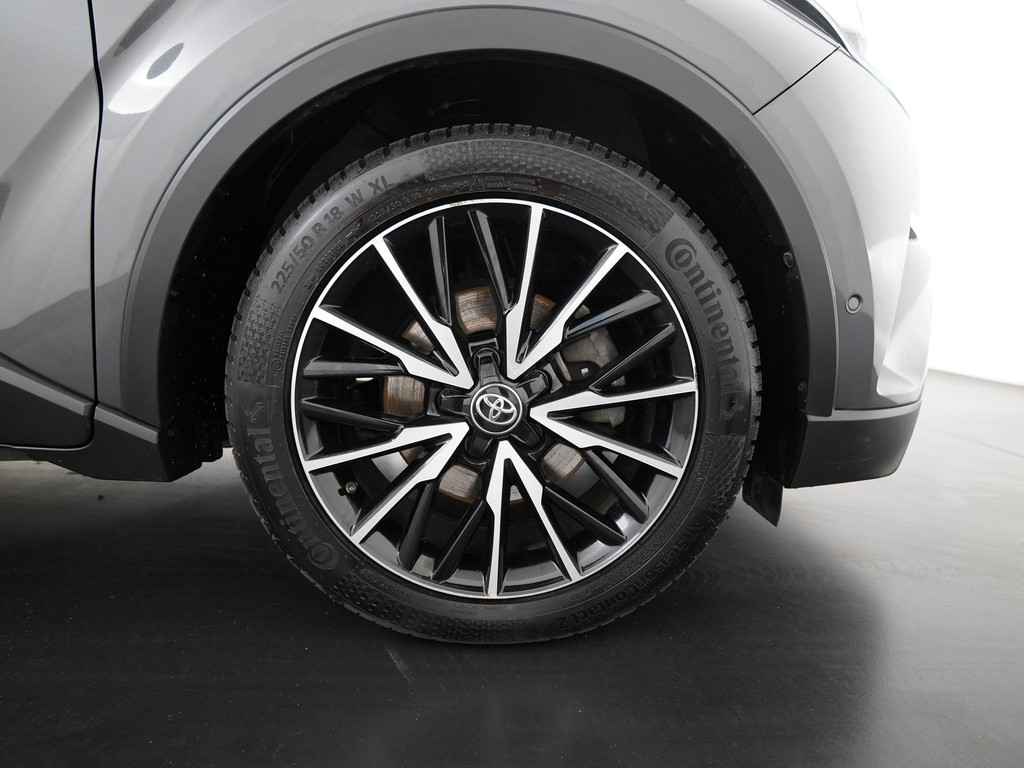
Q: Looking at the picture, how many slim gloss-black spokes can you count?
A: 10